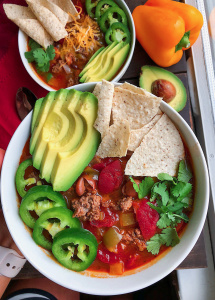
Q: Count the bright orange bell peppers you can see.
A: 1